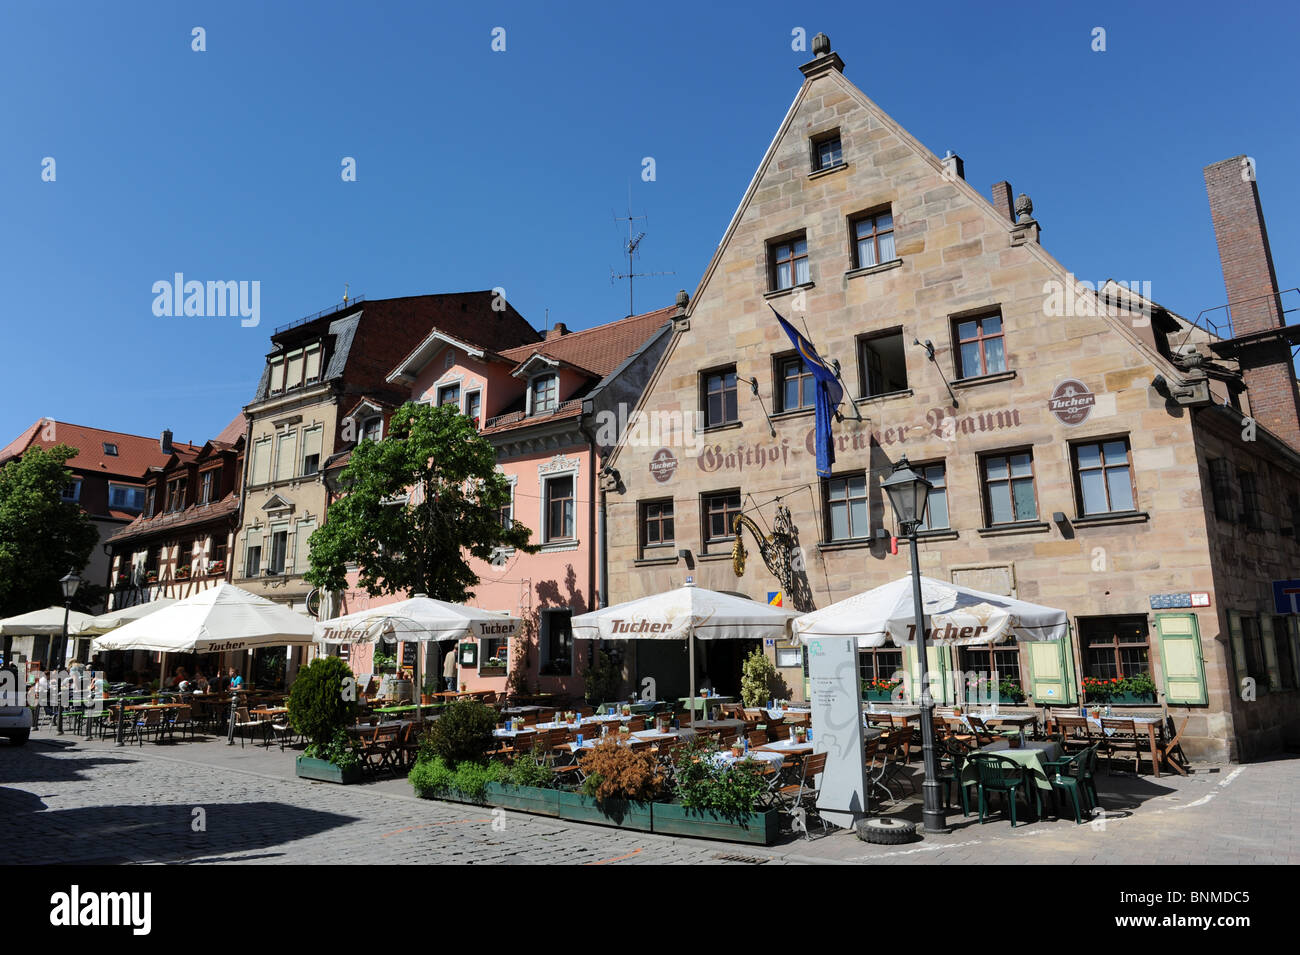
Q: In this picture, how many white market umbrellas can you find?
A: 6